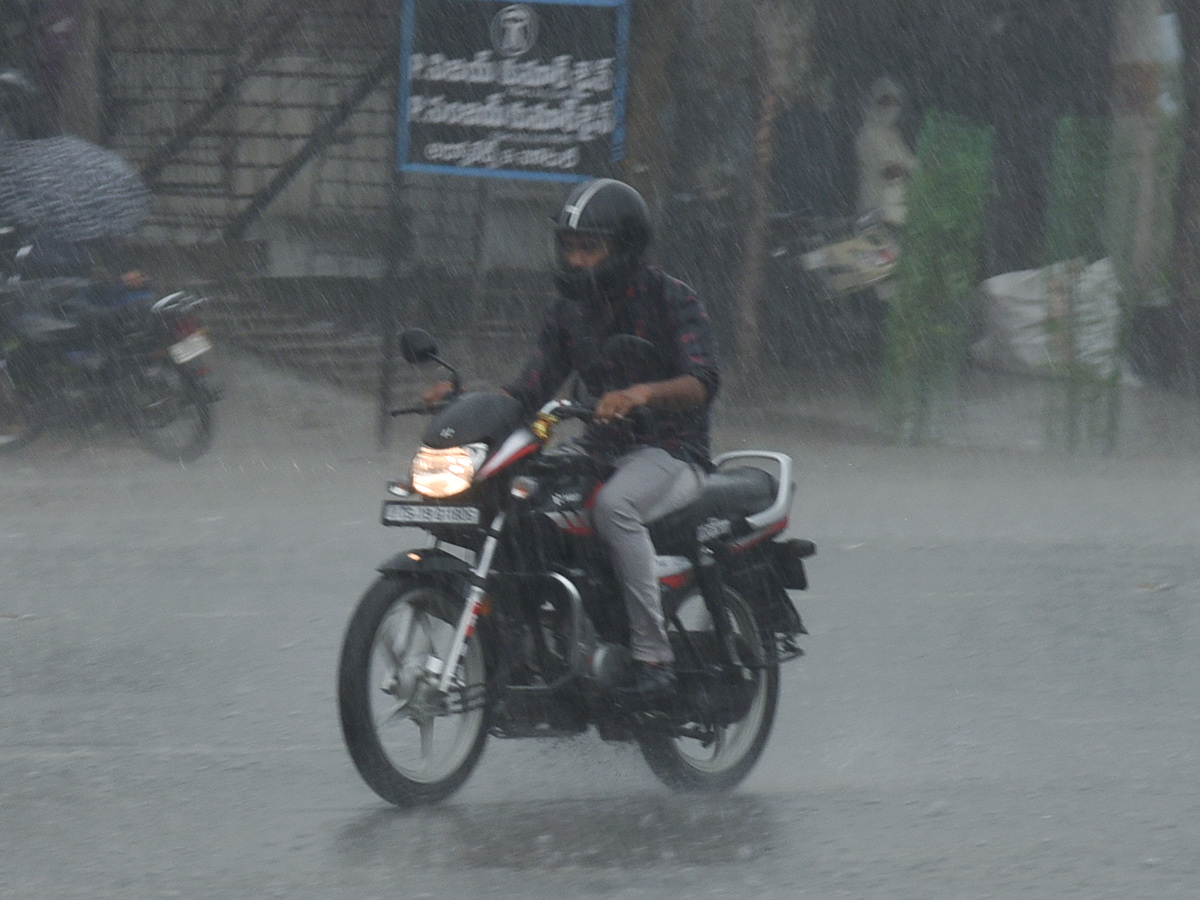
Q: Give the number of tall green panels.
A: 2